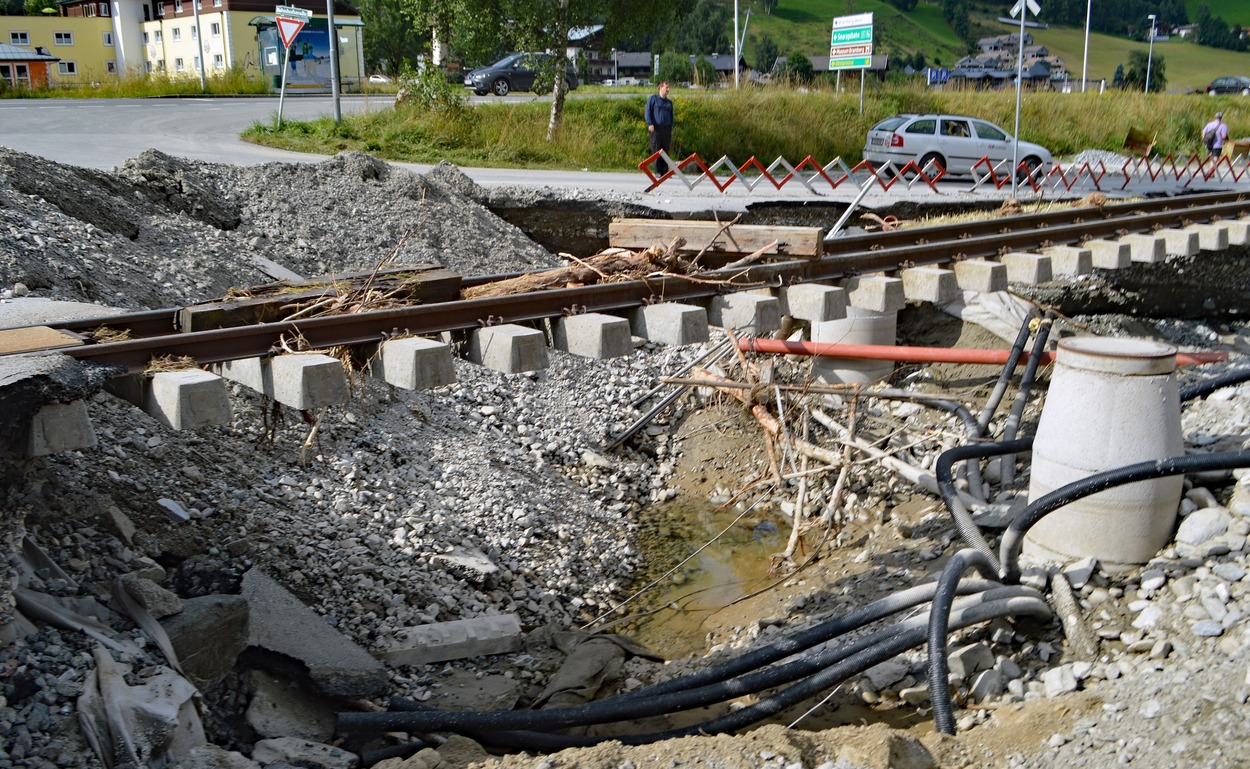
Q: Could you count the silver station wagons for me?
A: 1